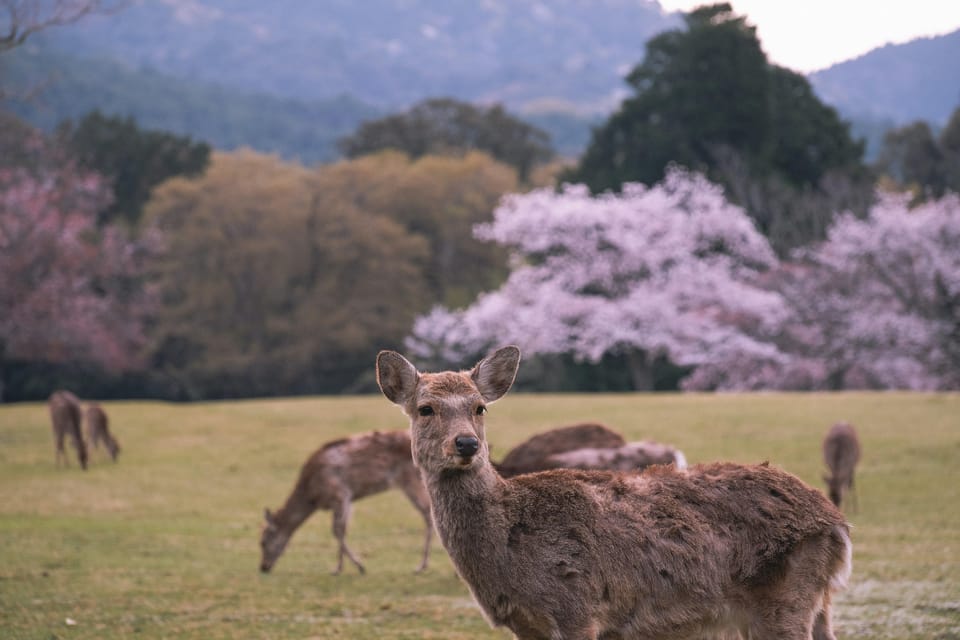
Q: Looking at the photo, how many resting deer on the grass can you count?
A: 0